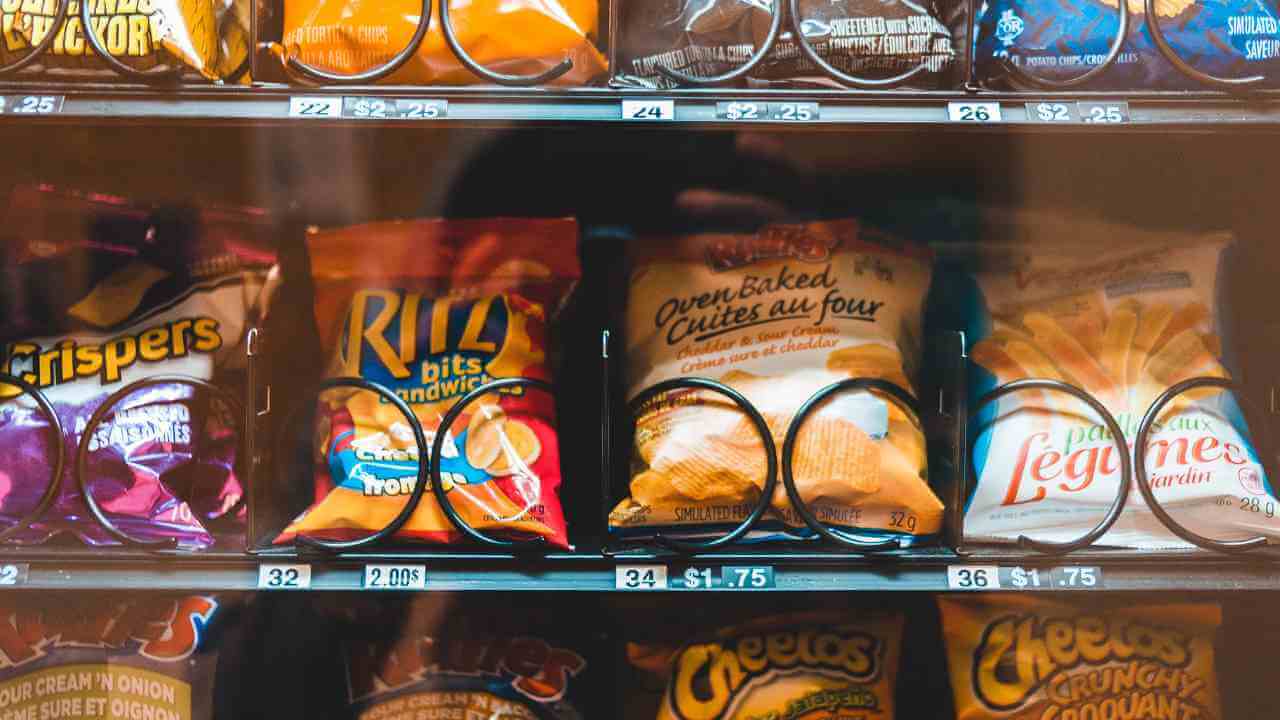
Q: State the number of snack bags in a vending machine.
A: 12